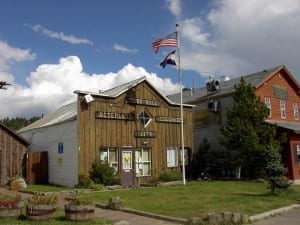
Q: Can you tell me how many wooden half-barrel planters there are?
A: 3